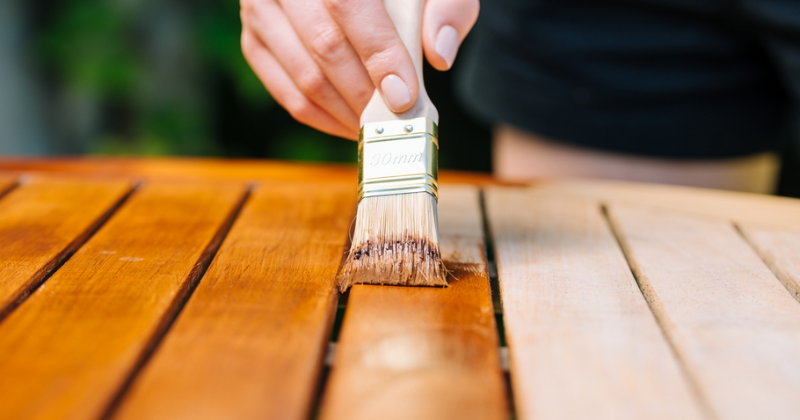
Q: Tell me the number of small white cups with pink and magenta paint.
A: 0